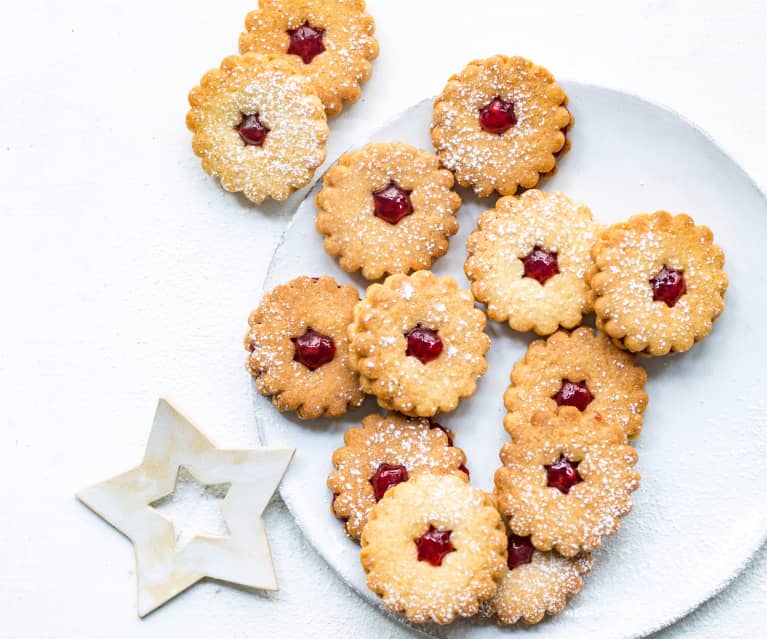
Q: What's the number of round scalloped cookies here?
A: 13